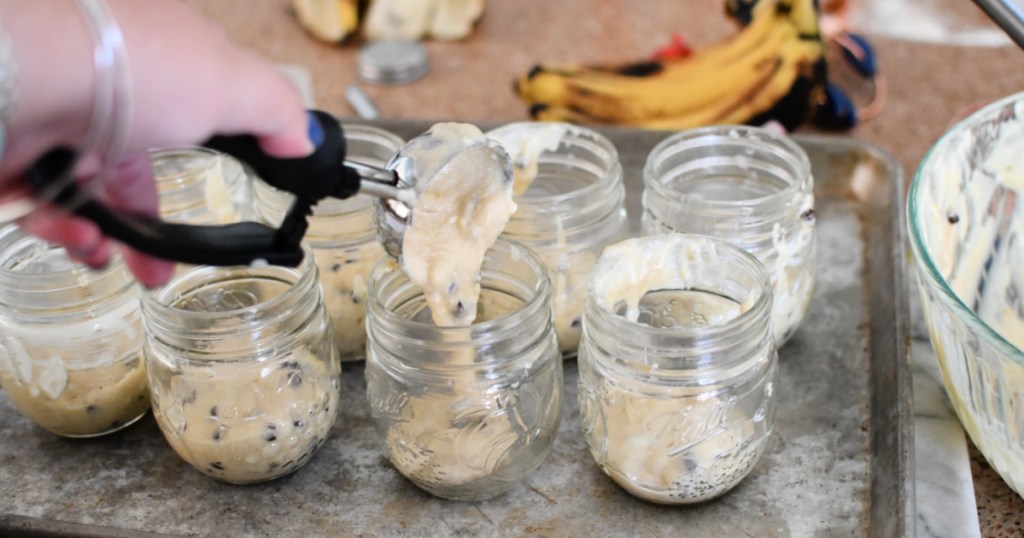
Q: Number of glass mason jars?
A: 8